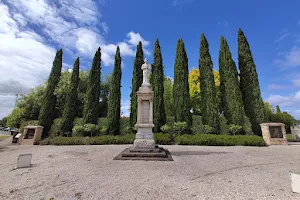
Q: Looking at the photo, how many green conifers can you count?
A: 10